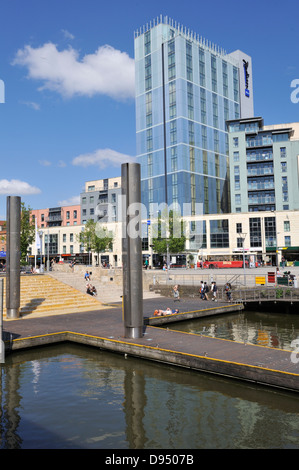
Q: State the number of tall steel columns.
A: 2